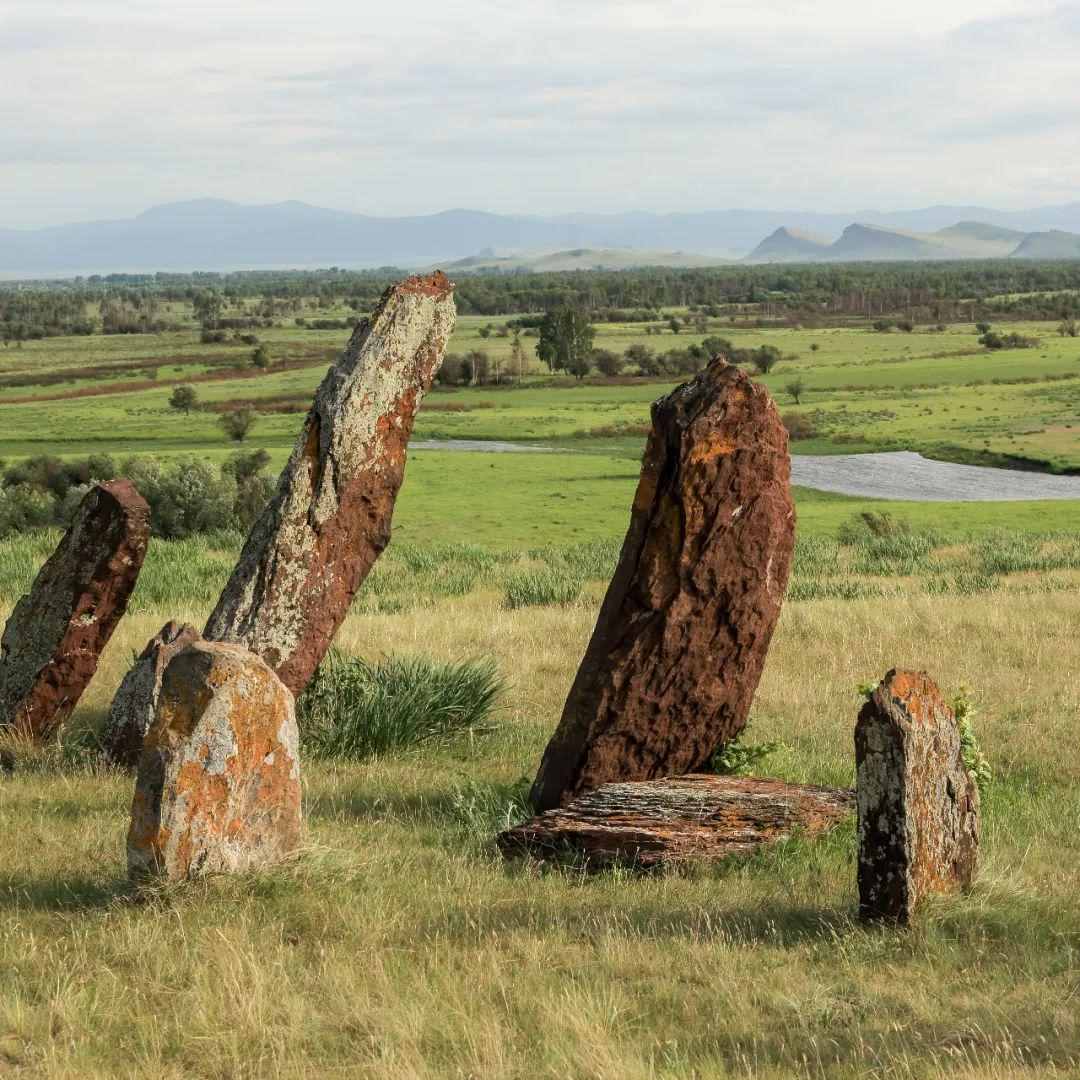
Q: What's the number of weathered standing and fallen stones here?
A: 7